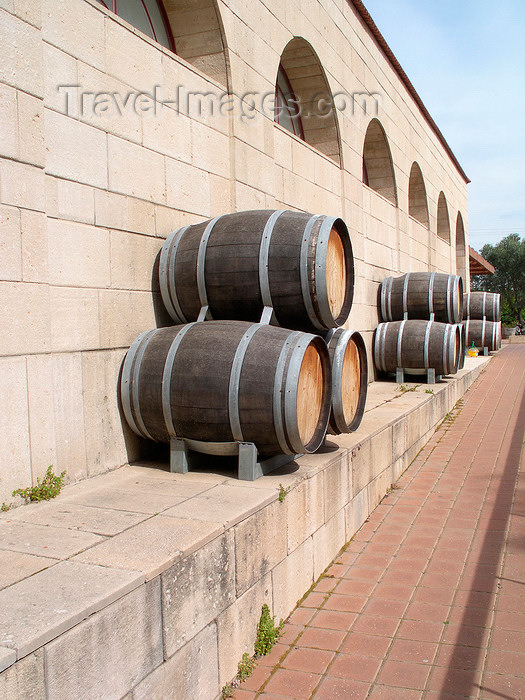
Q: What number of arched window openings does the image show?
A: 6